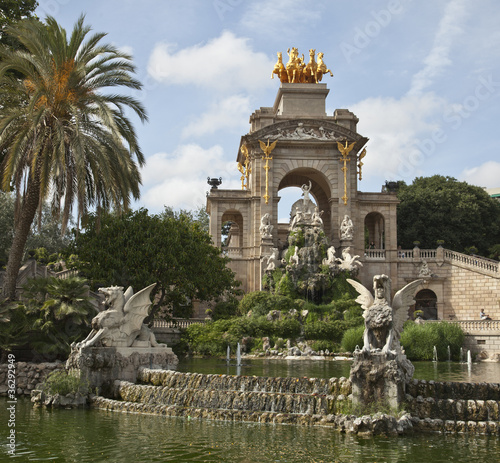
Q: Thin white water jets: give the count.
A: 6